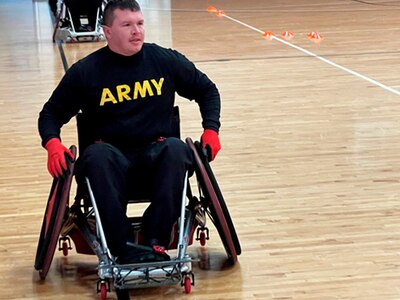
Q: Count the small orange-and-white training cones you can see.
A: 5